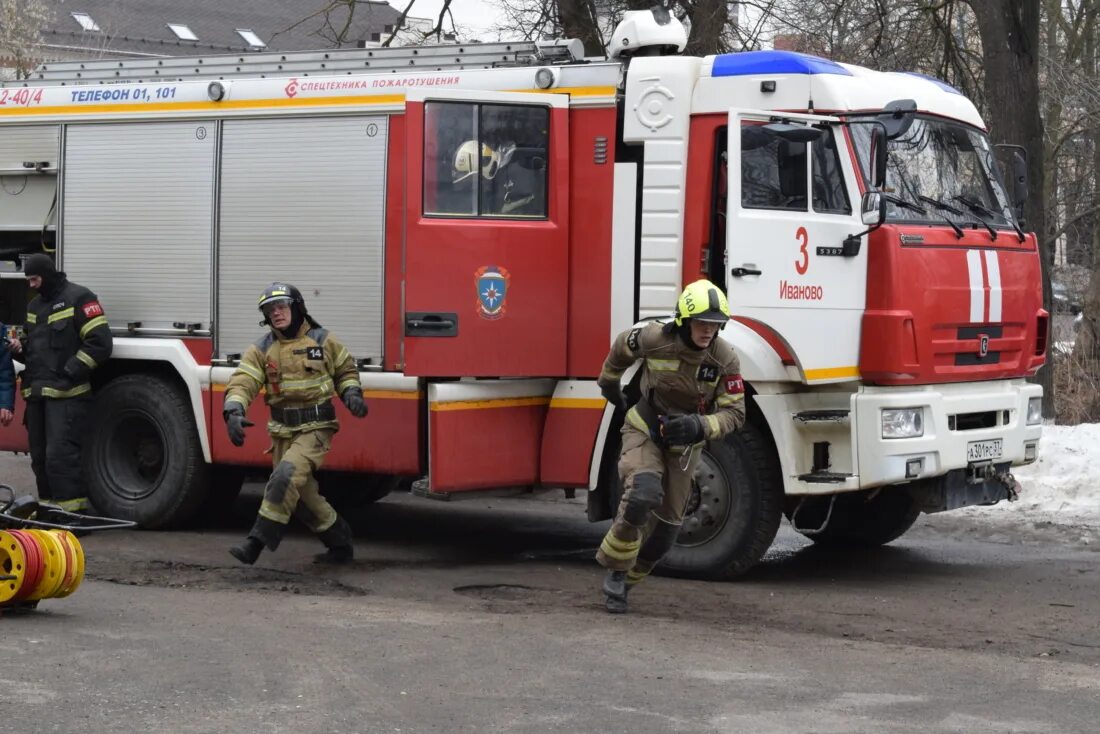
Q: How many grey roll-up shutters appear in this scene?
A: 3